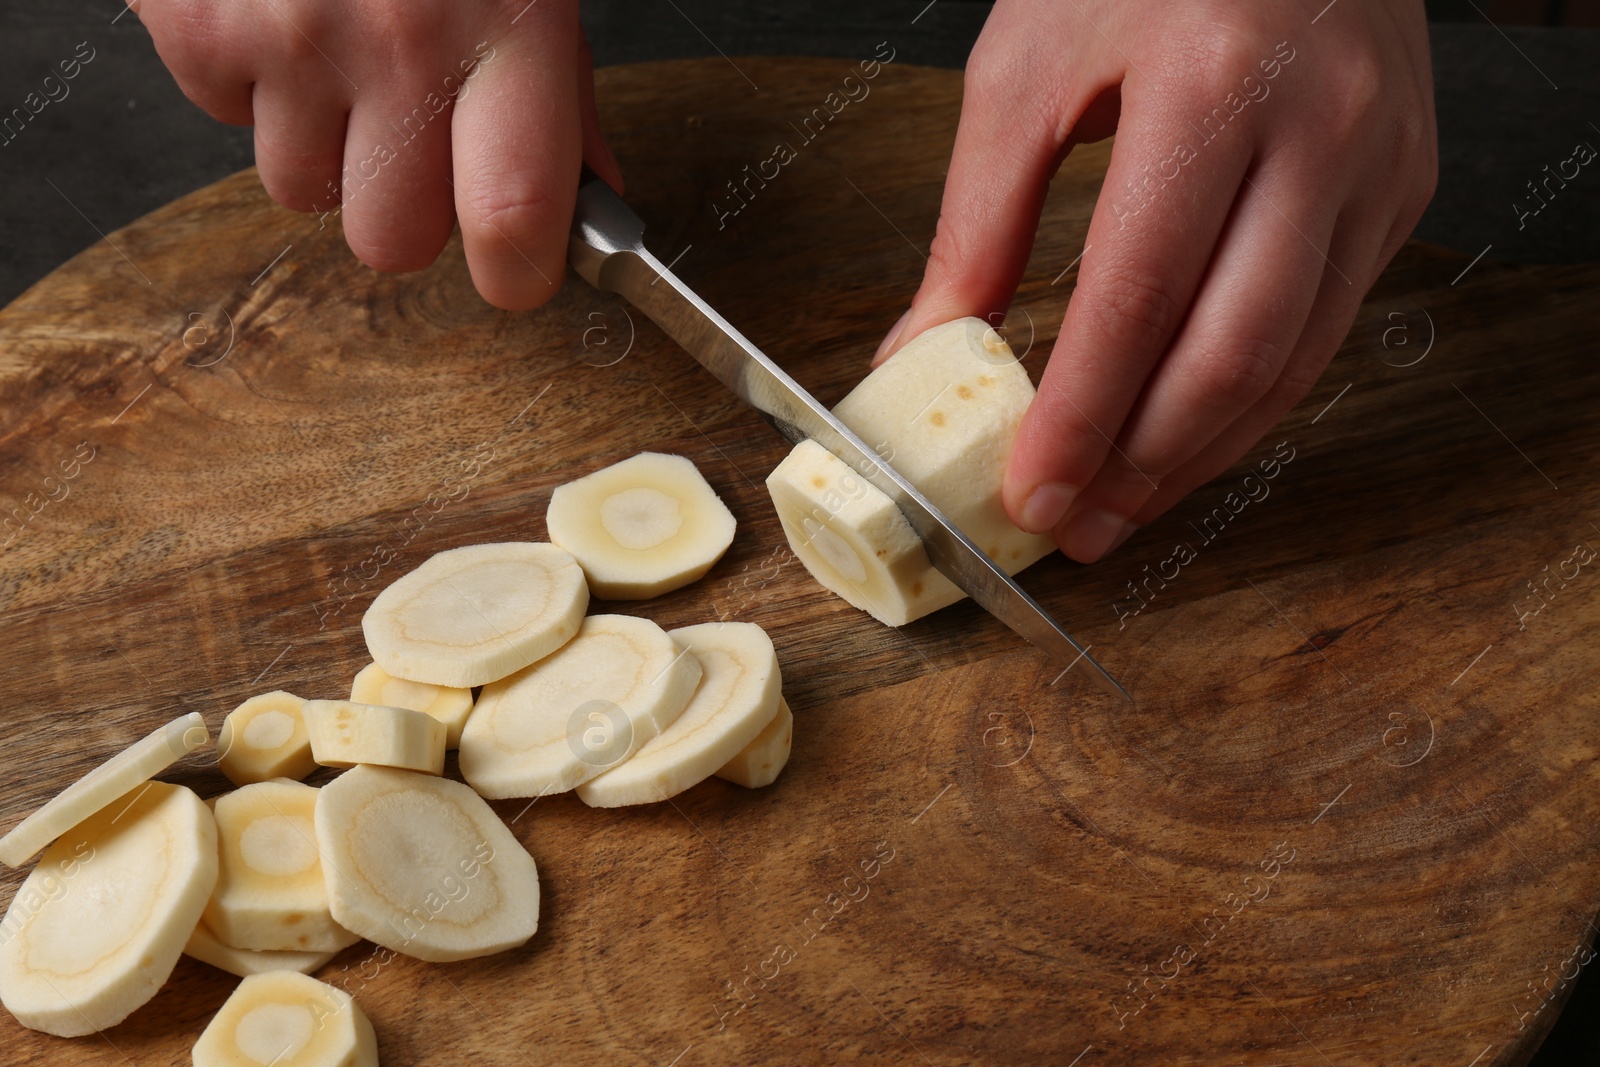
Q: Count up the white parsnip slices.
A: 14